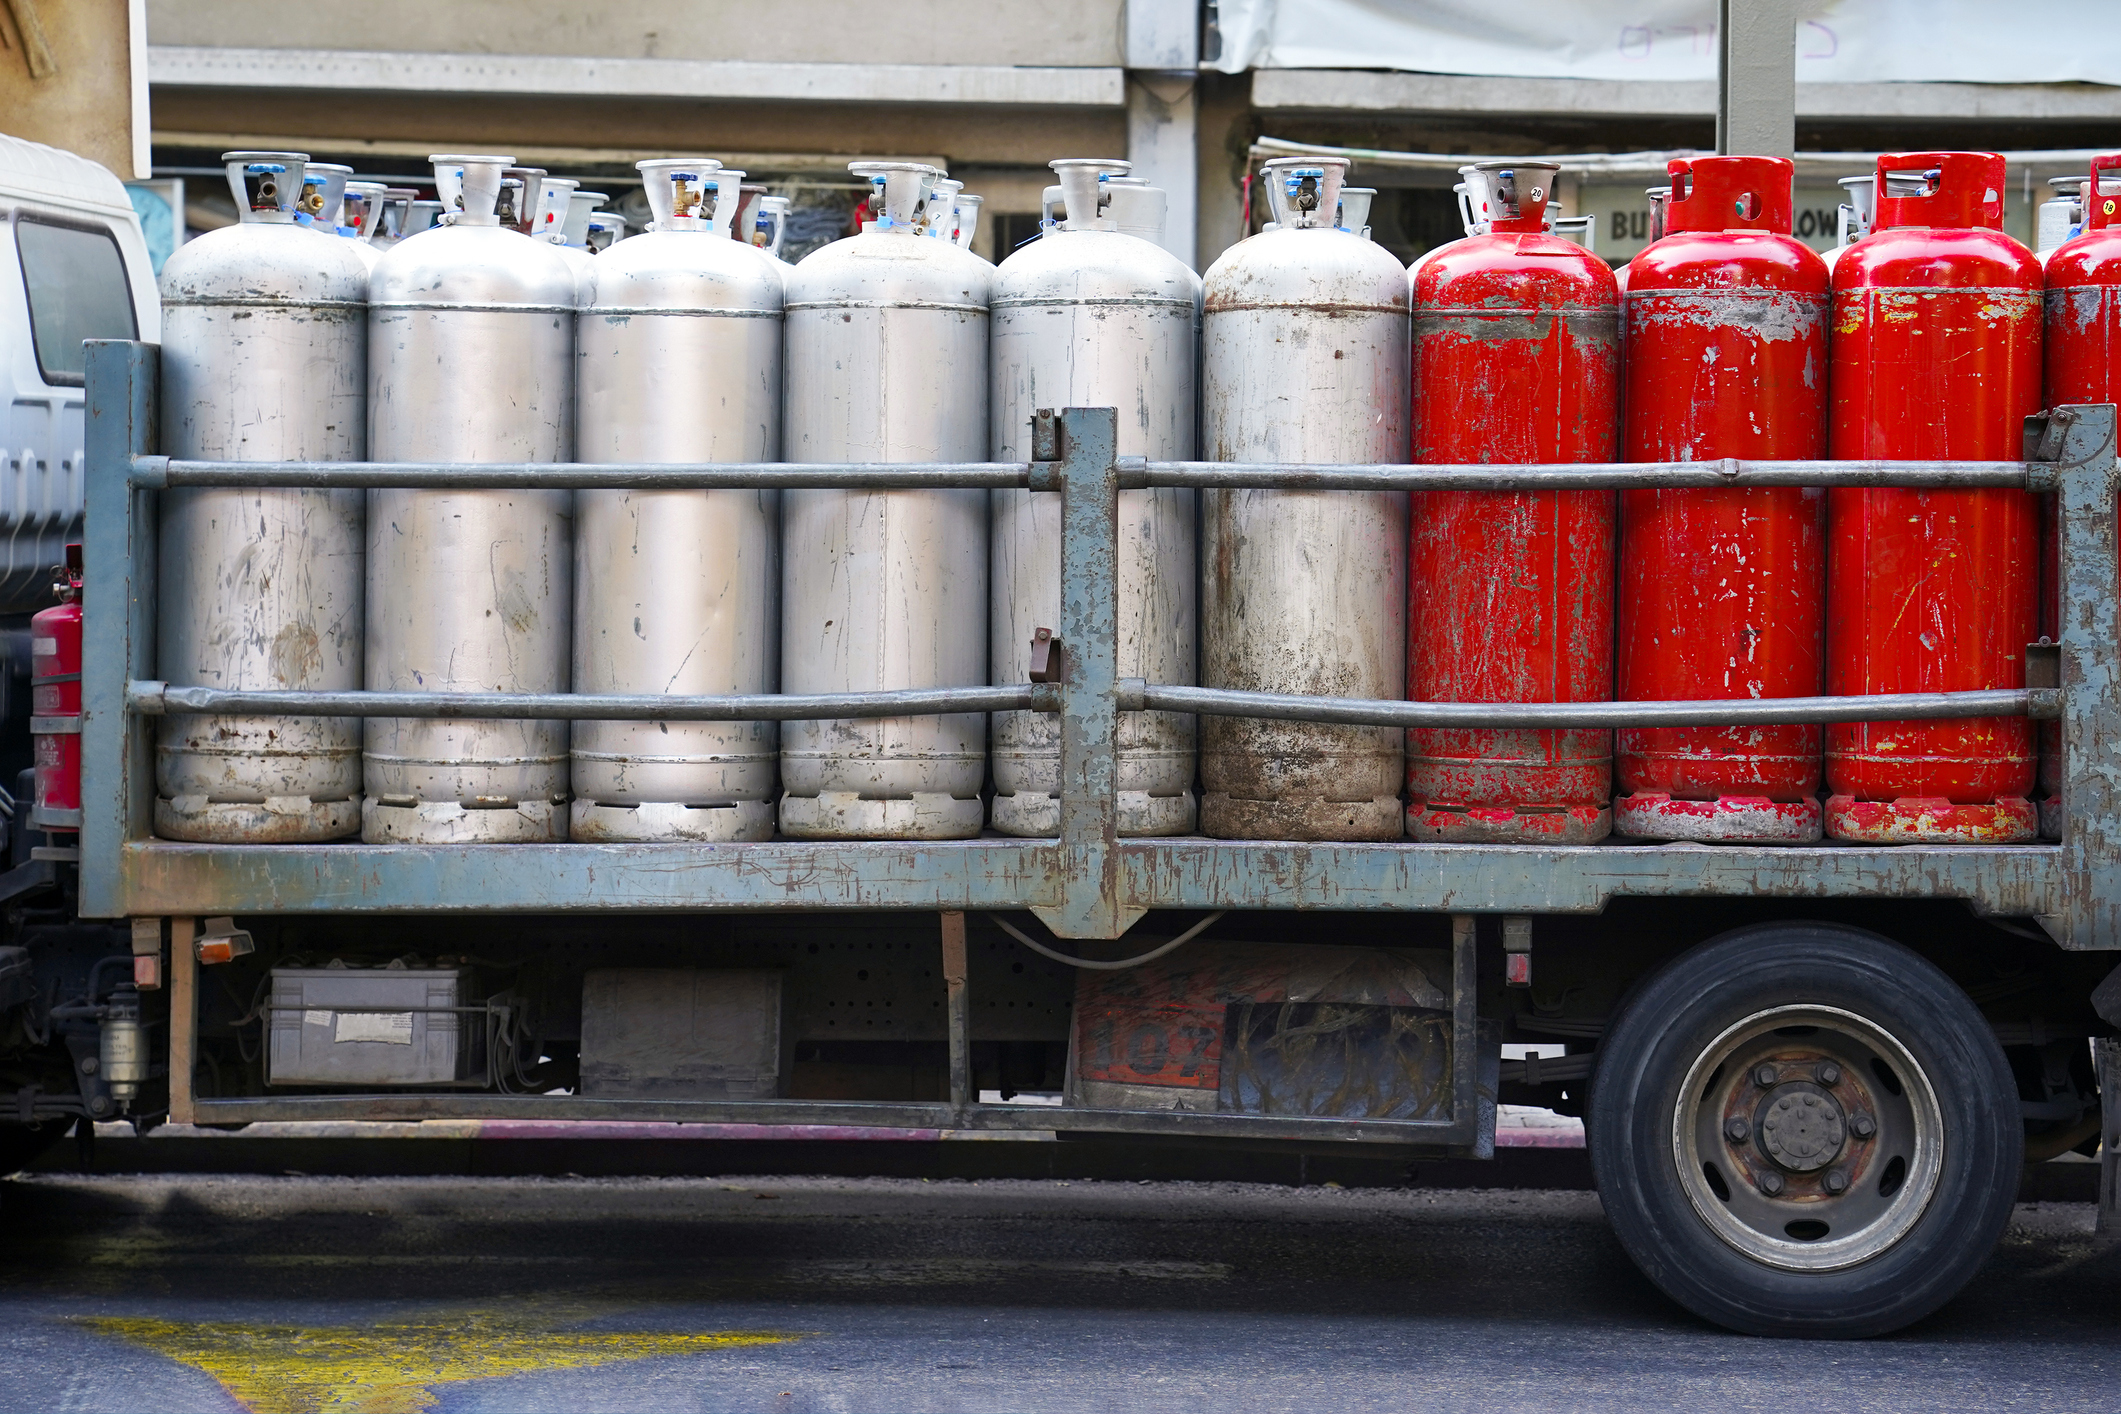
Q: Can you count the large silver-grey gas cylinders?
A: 6